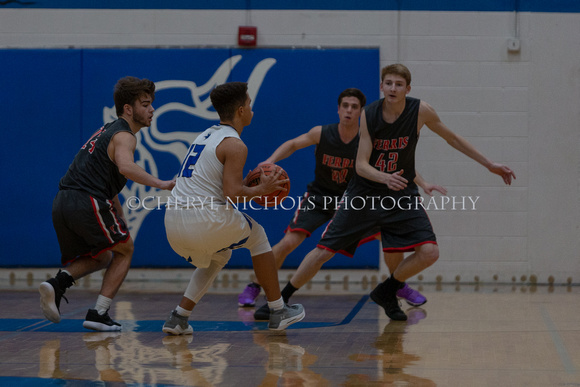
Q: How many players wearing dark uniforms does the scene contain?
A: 3